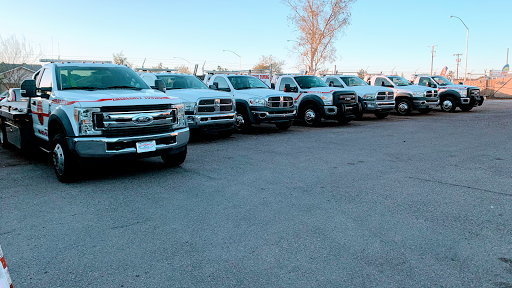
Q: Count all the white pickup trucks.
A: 7